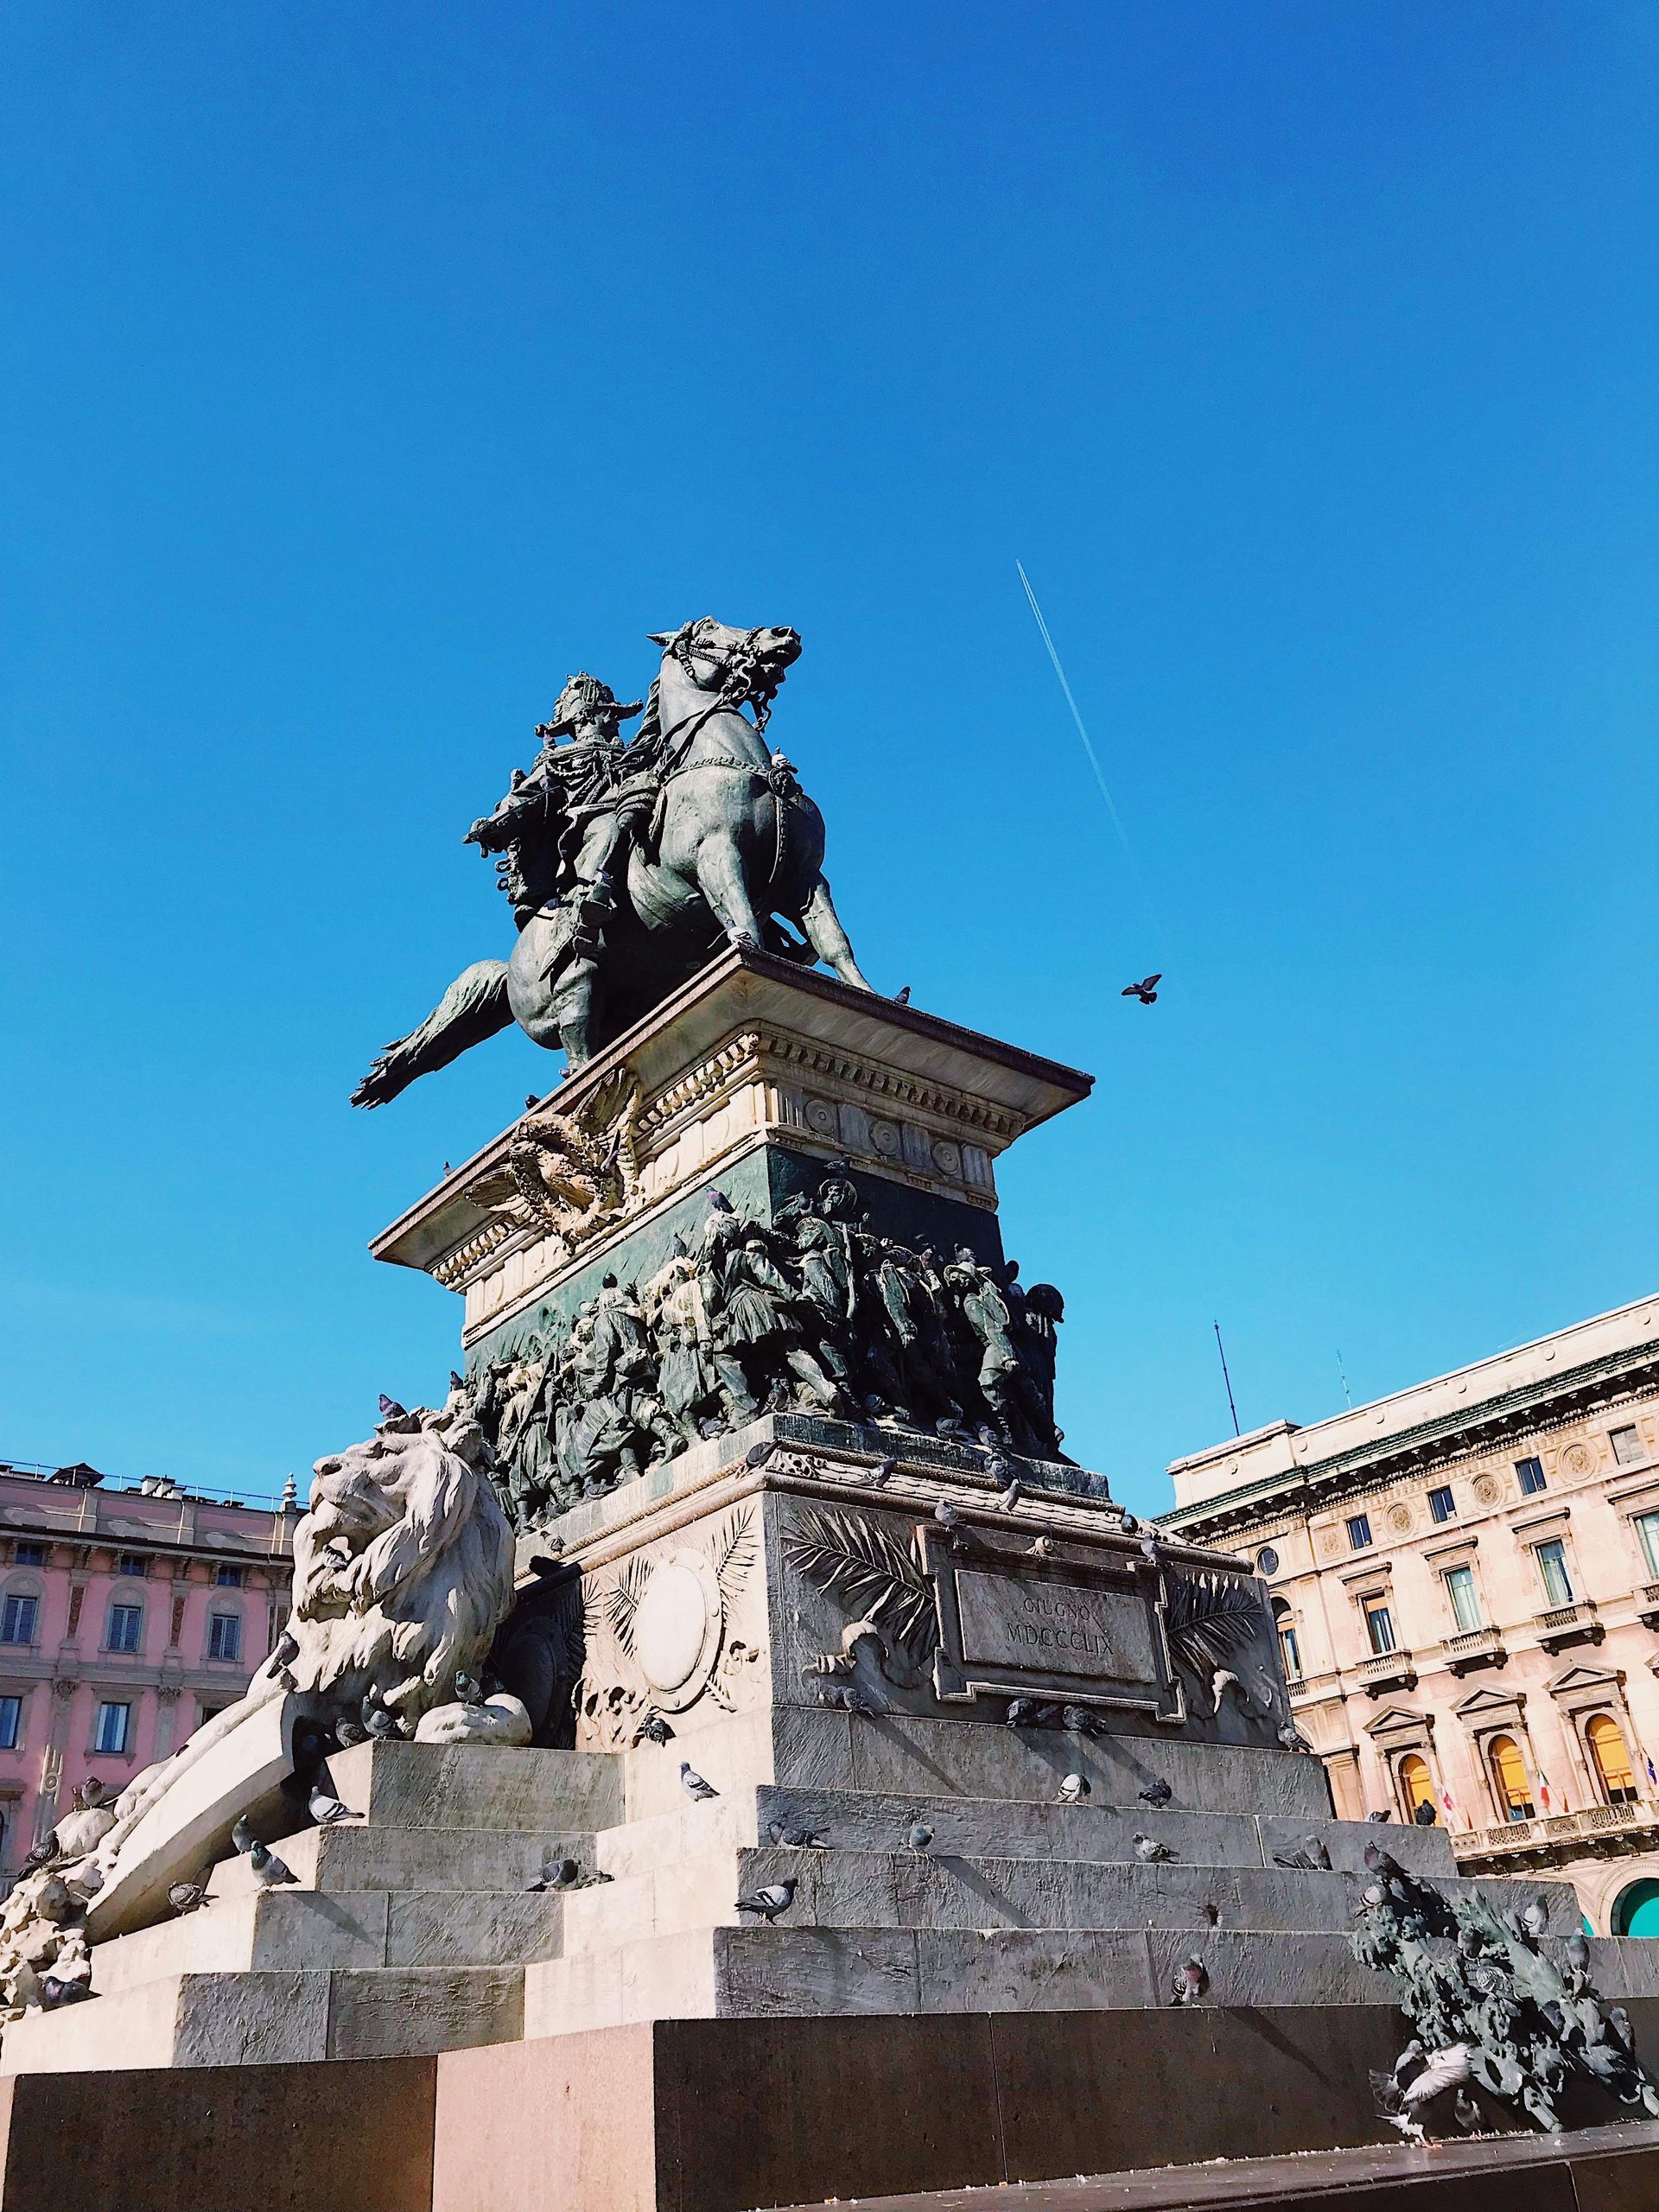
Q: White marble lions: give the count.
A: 1